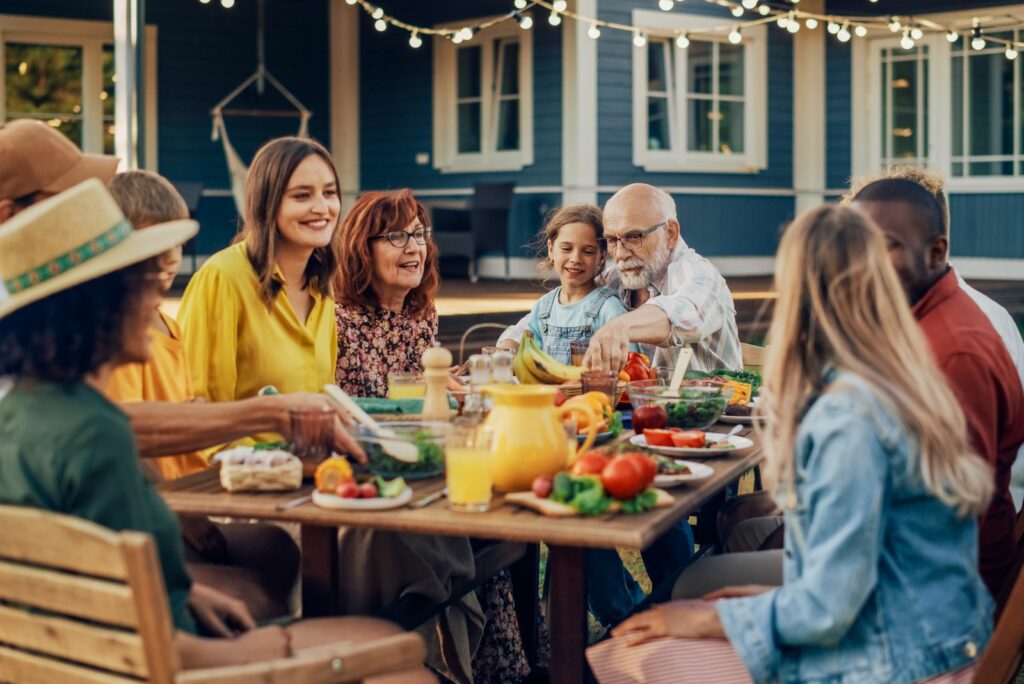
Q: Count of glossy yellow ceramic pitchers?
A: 1